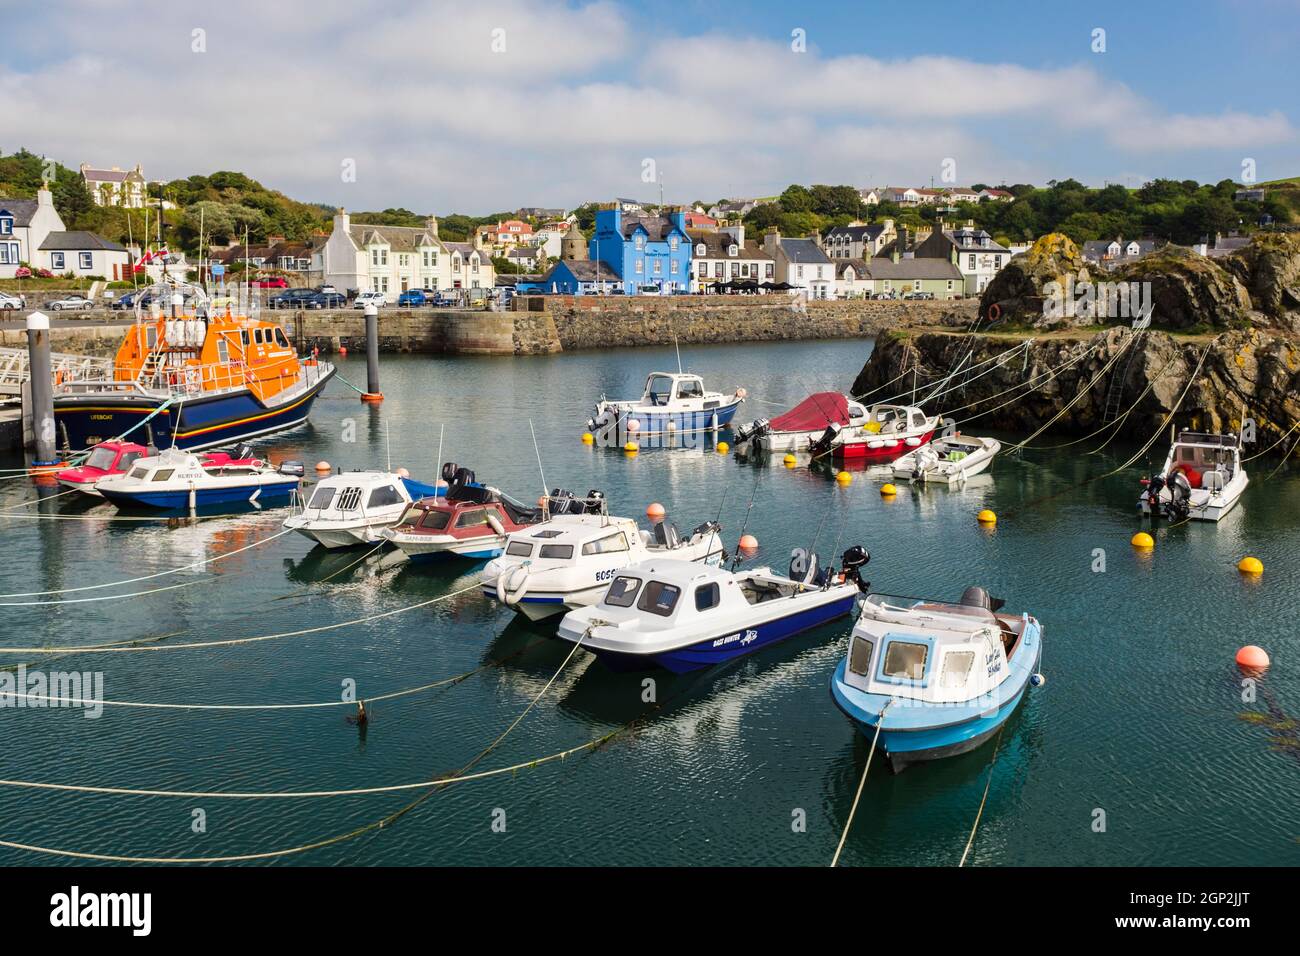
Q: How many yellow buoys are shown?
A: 9